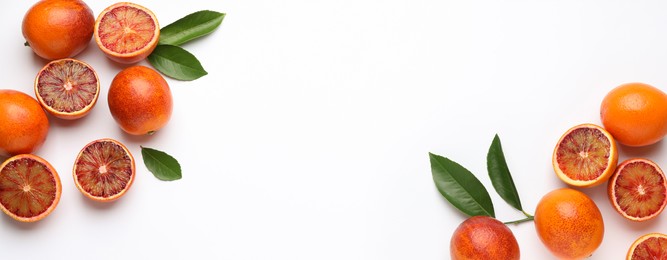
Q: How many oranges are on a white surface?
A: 13